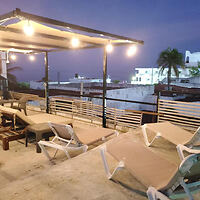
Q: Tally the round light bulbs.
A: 6